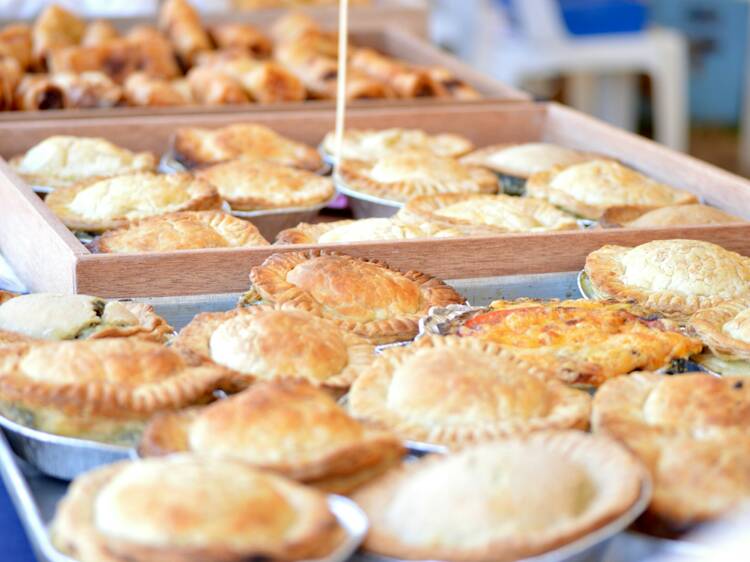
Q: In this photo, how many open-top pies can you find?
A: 1